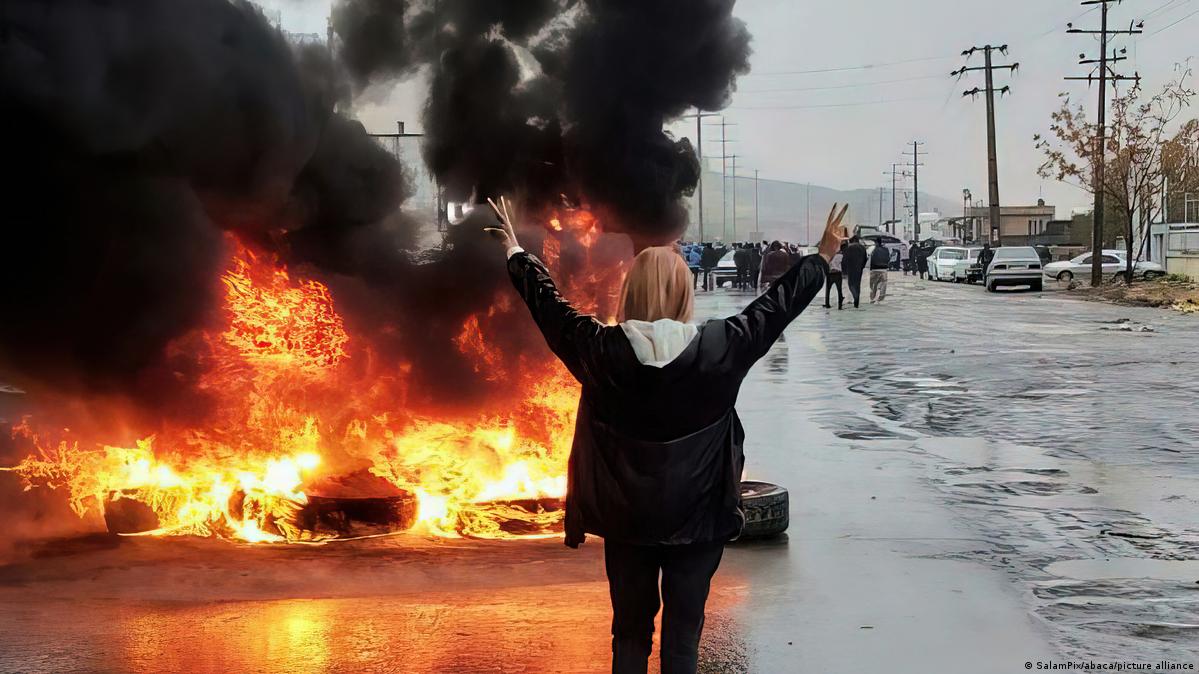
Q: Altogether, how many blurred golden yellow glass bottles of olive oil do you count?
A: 0